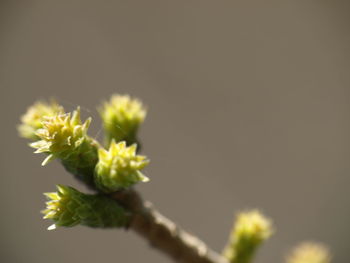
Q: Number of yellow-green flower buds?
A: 7